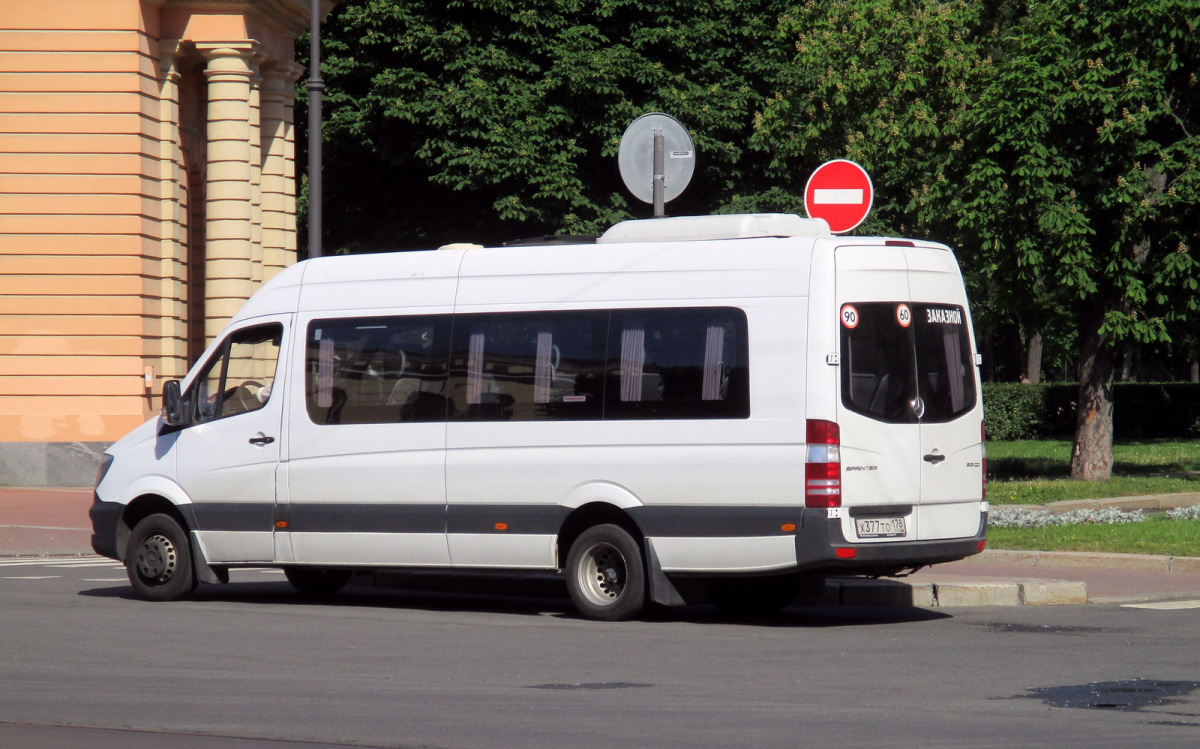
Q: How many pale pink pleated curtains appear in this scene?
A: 6